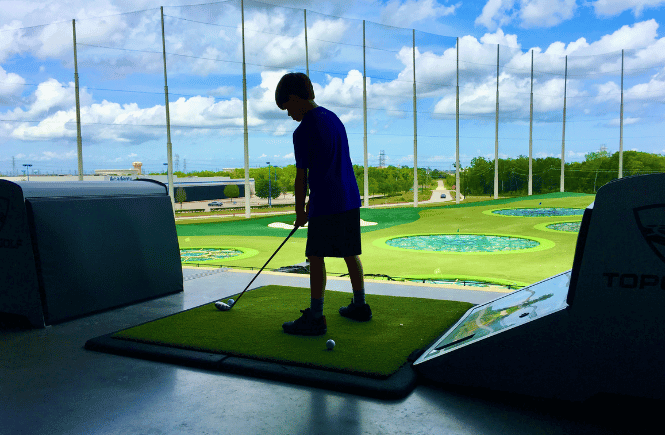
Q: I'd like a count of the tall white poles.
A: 11